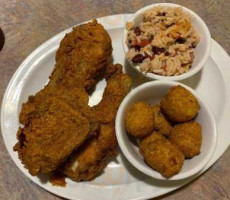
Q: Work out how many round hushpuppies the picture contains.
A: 5